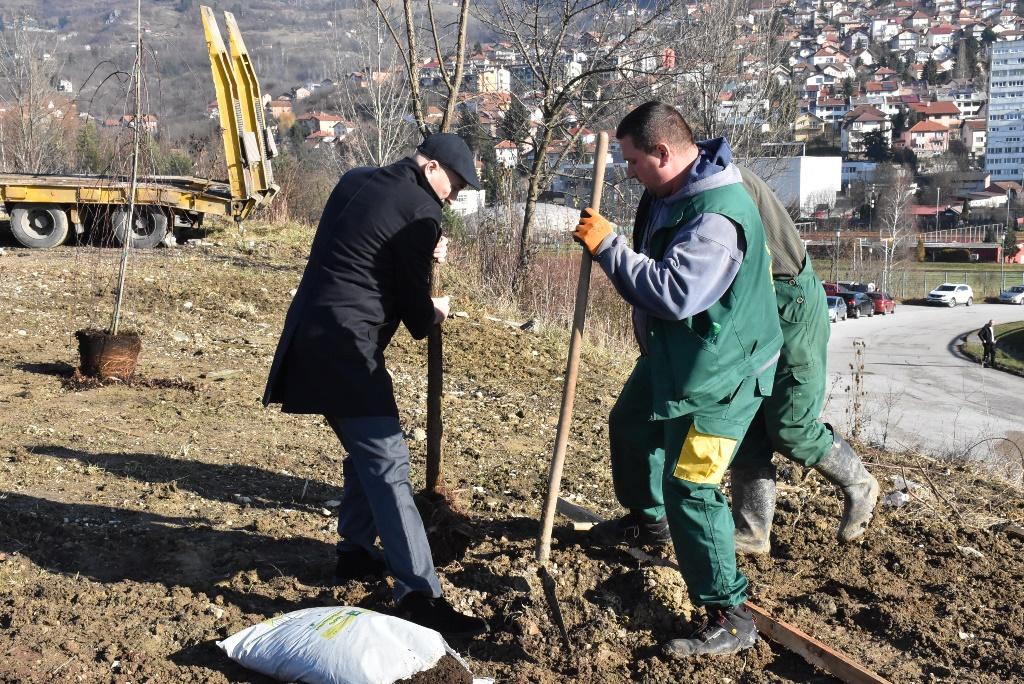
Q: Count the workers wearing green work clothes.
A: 2